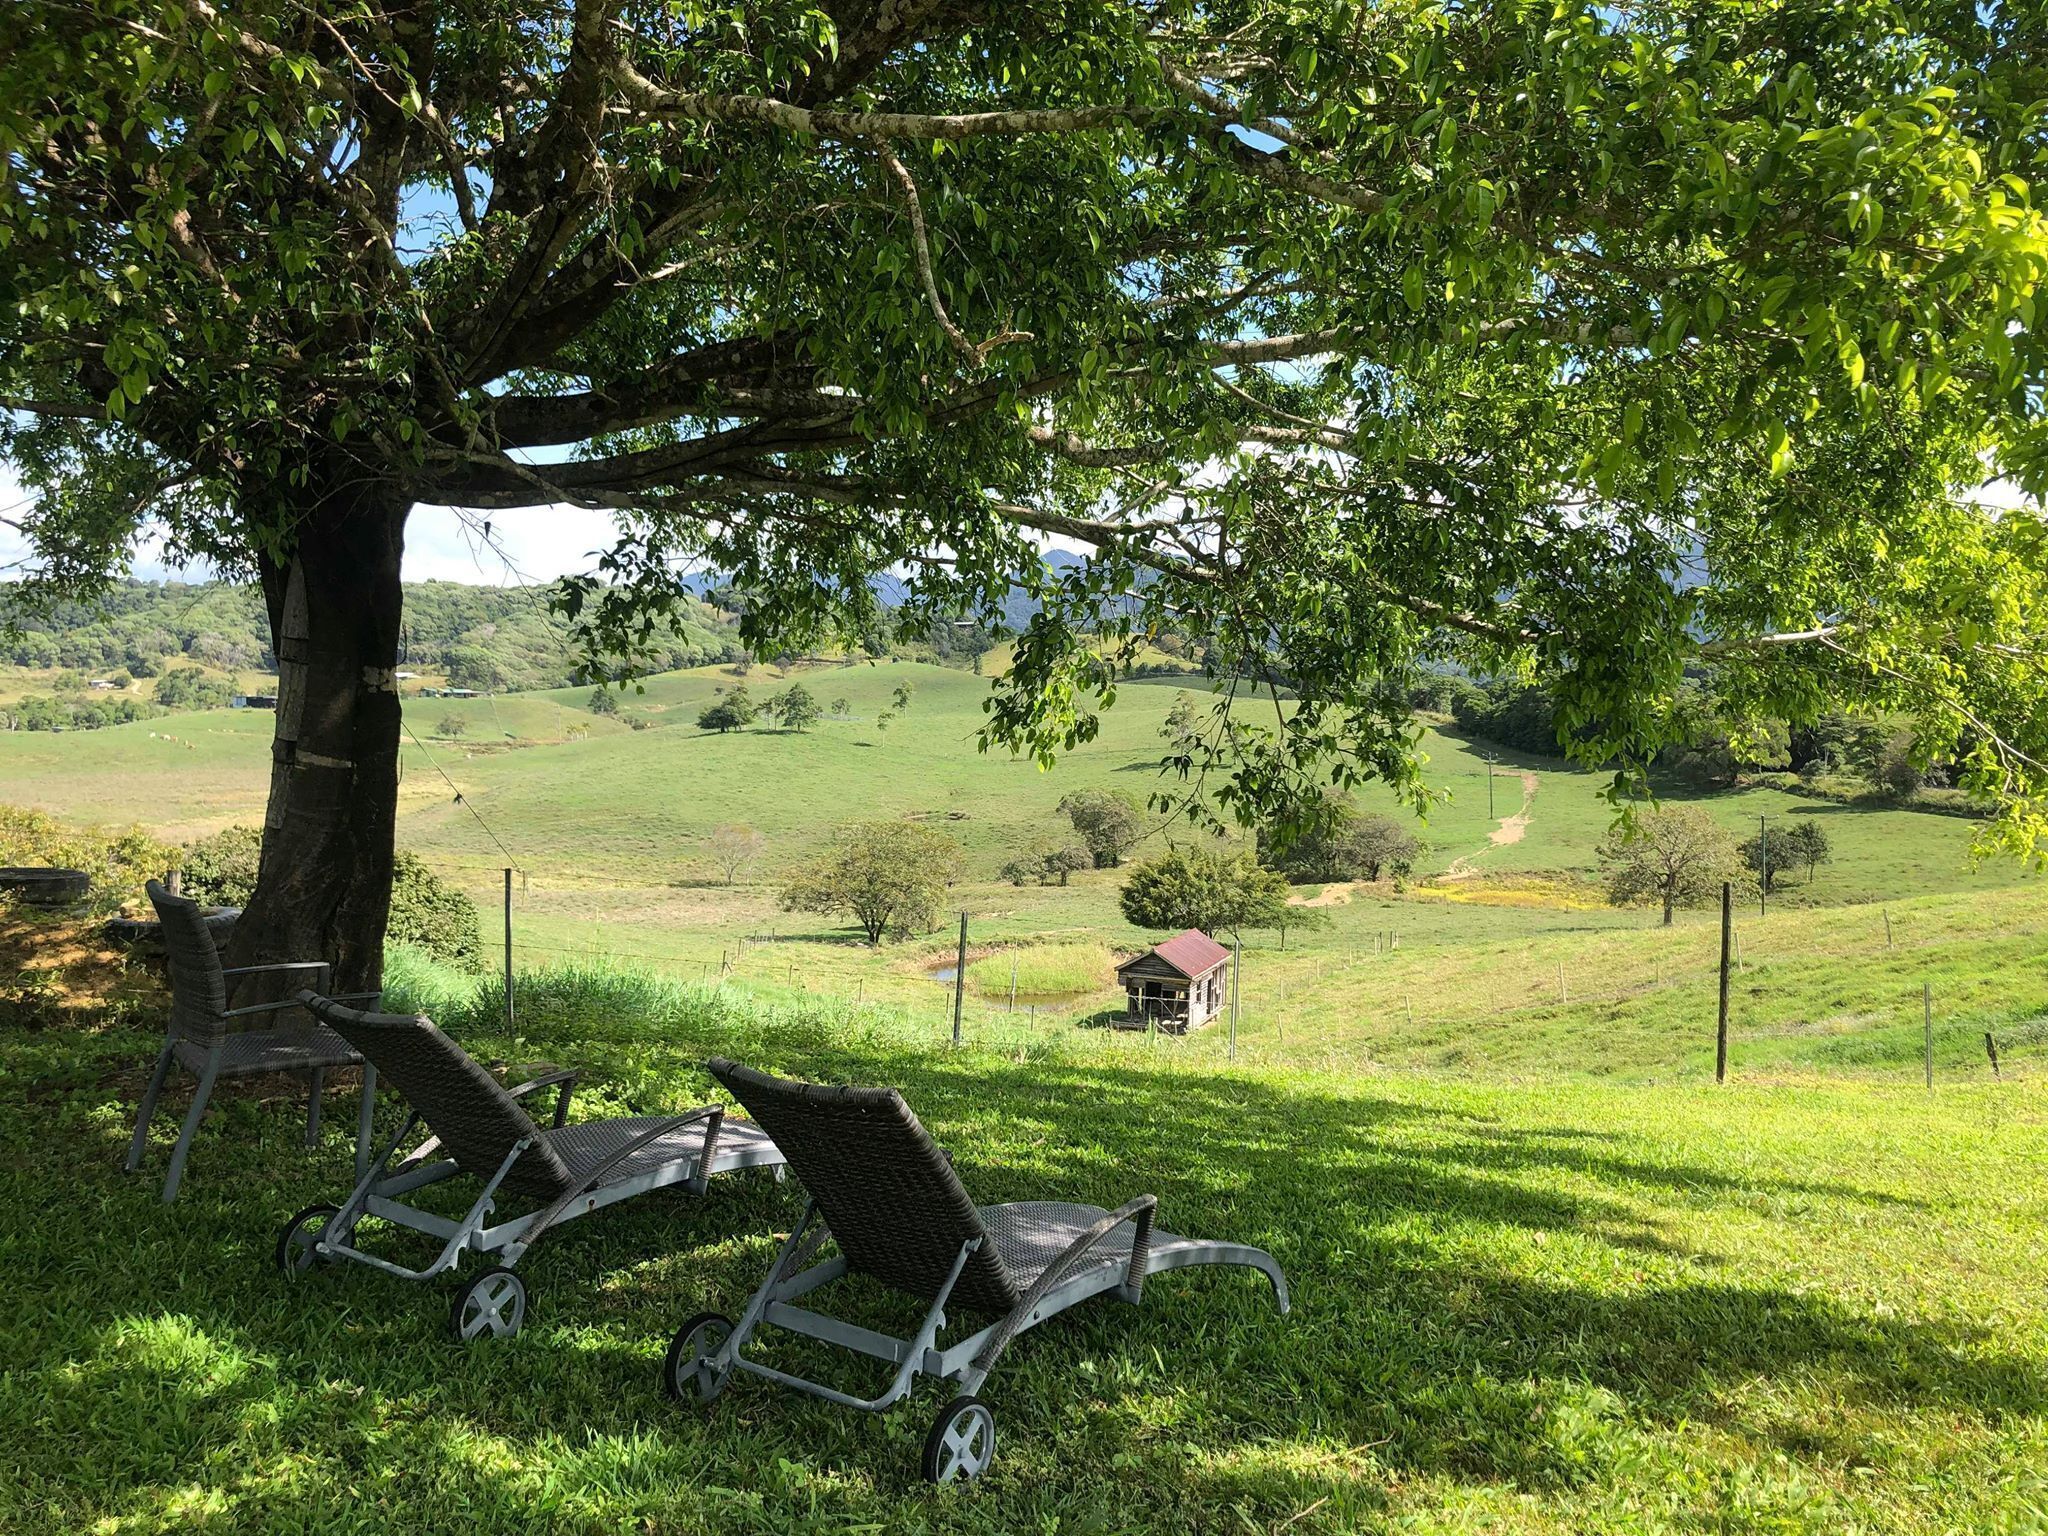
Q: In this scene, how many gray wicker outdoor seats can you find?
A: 3